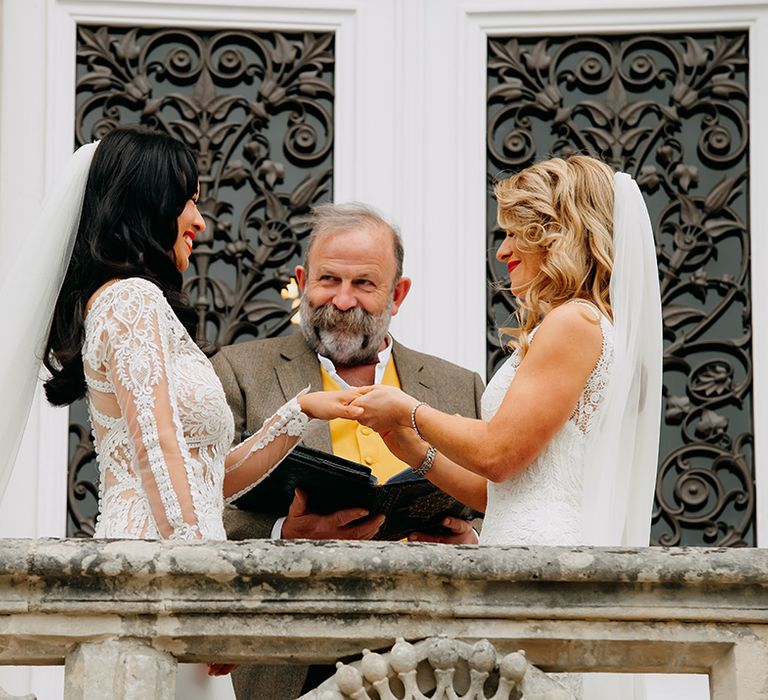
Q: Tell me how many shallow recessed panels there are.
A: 2